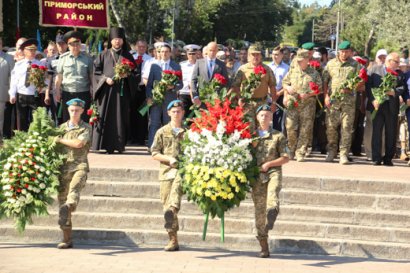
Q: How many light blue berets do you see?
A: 3